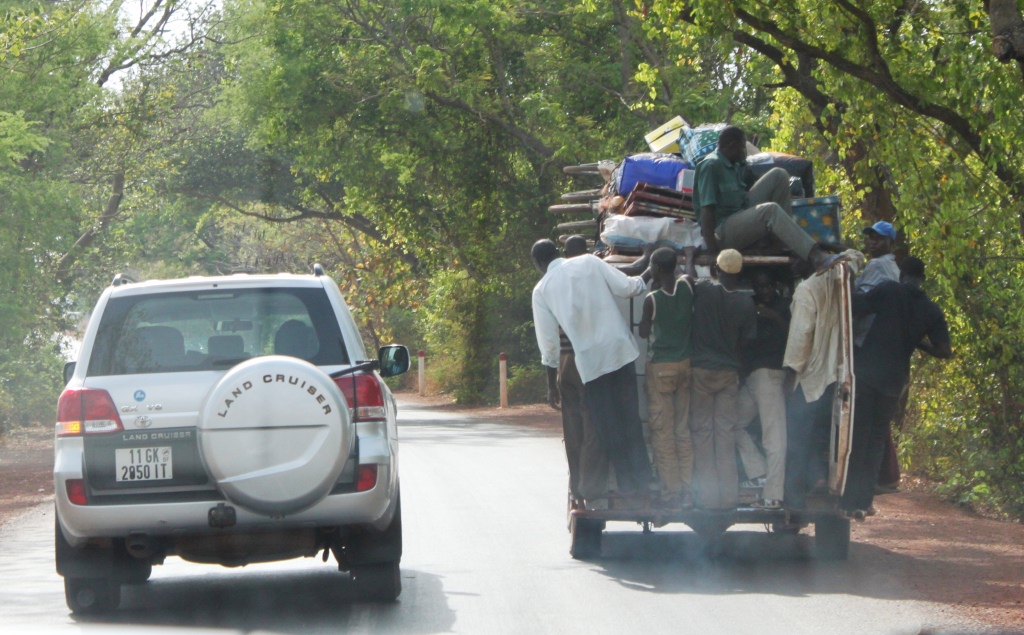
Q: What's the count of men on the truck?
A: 9